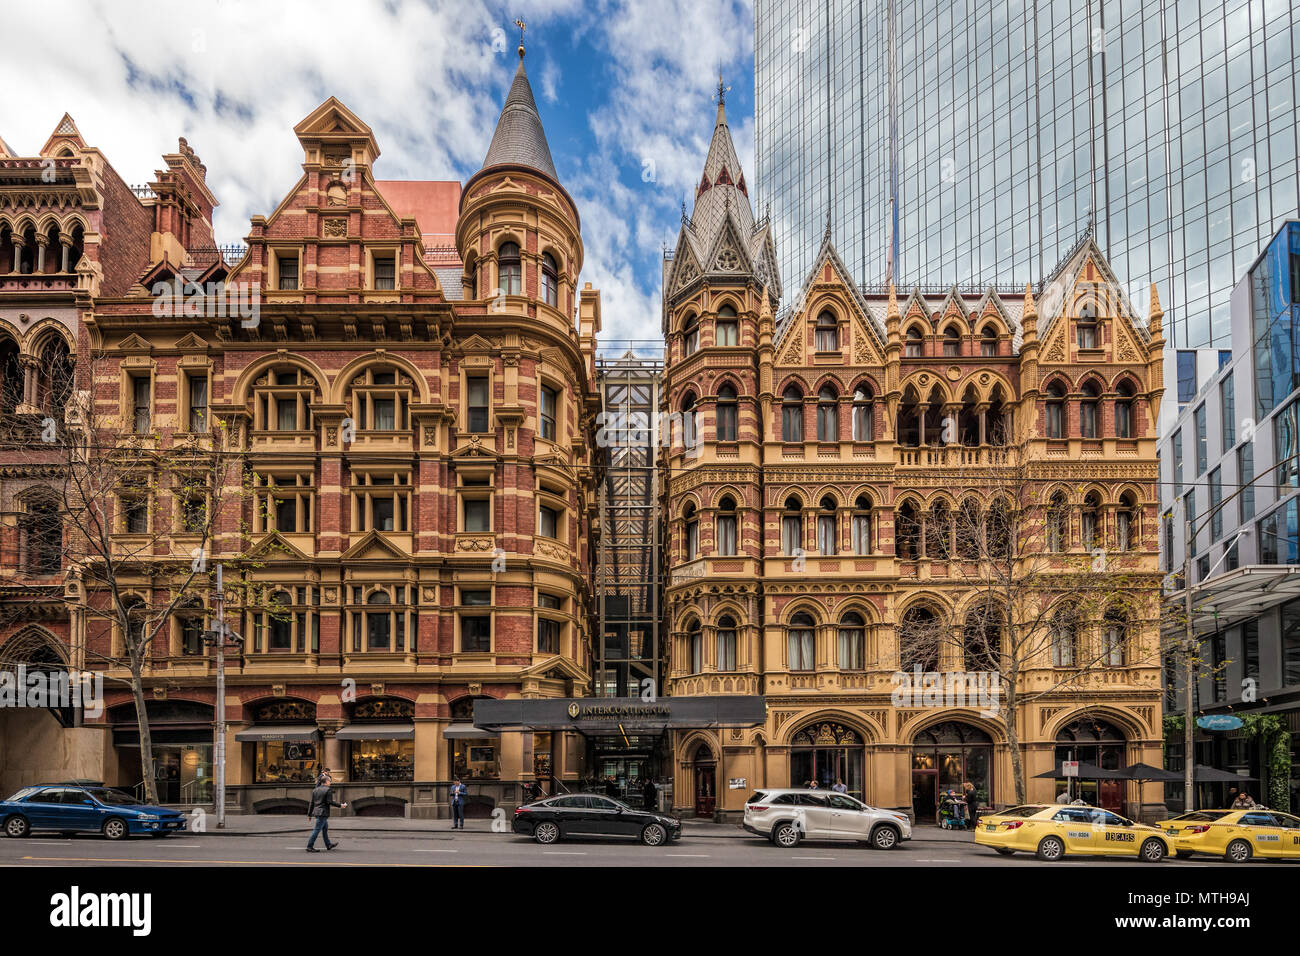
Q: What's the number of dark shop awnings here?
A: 3